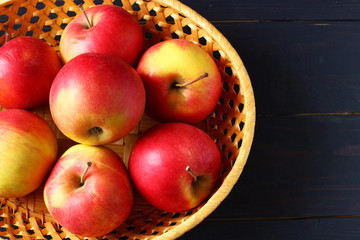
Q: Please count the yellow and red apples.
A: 7